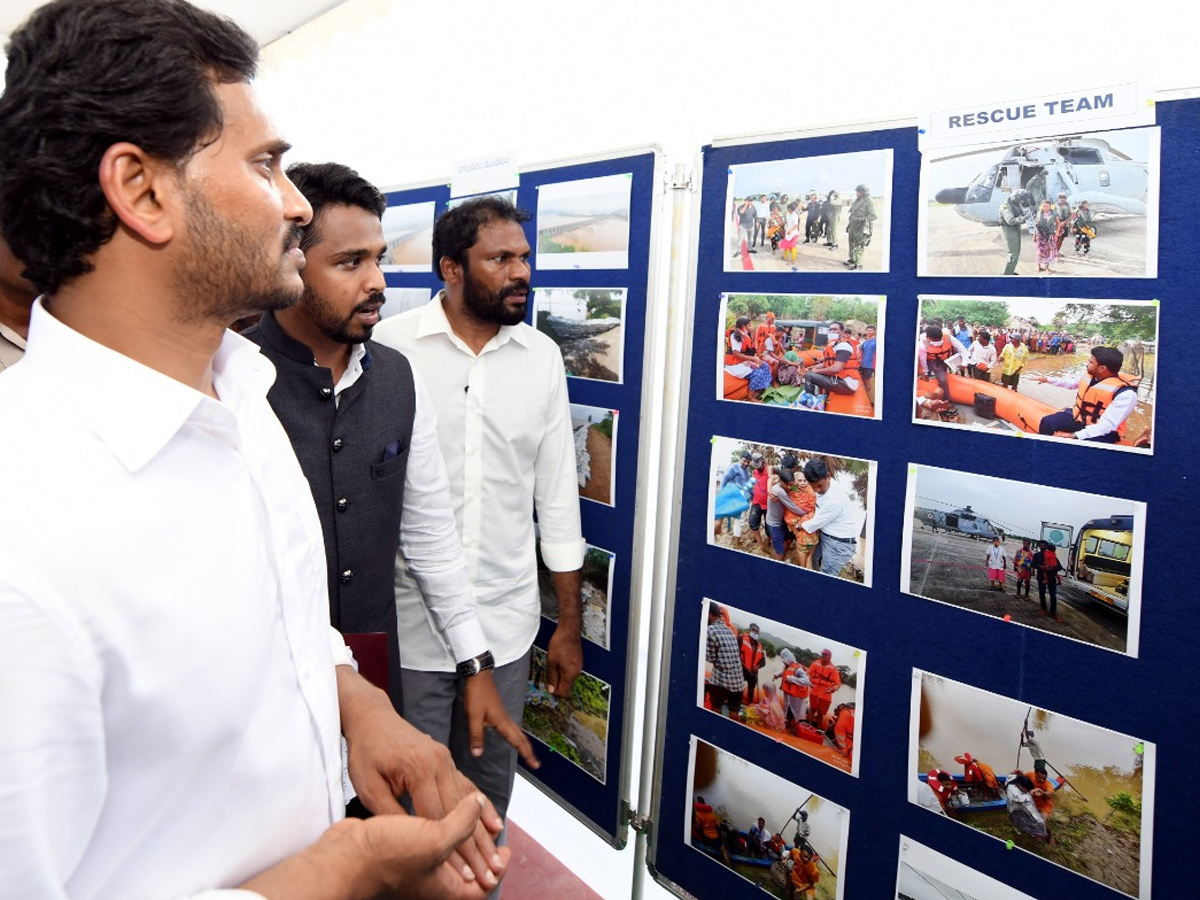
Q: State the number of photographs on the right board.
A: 10